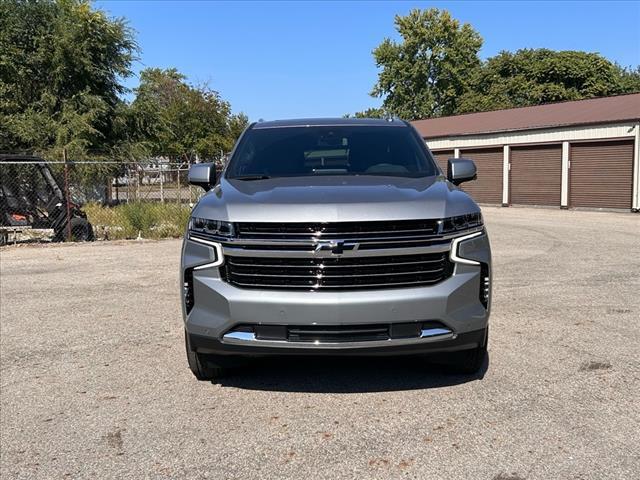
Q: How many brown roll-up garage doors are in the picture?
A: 4